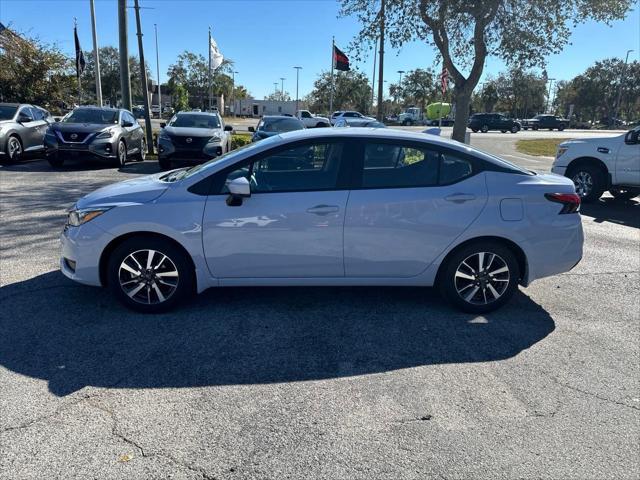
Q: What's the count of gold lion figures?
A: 0